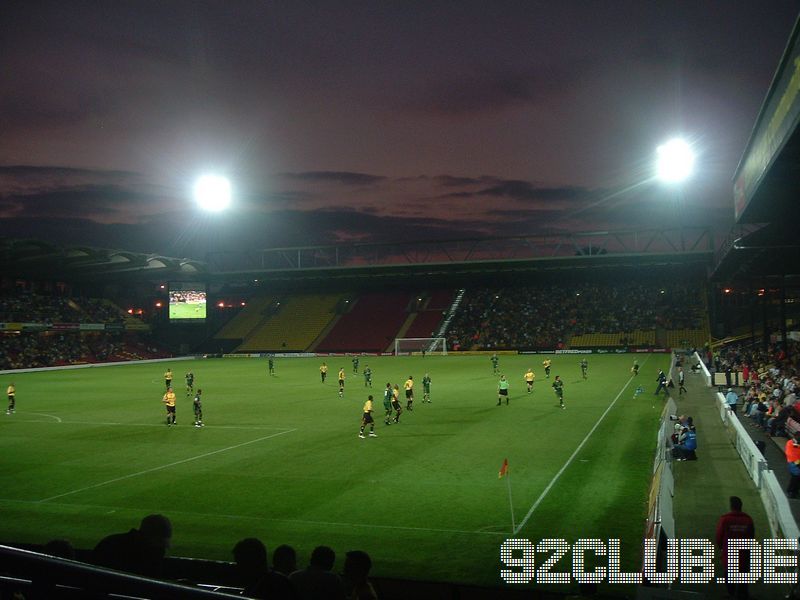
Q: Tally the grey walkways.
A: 1